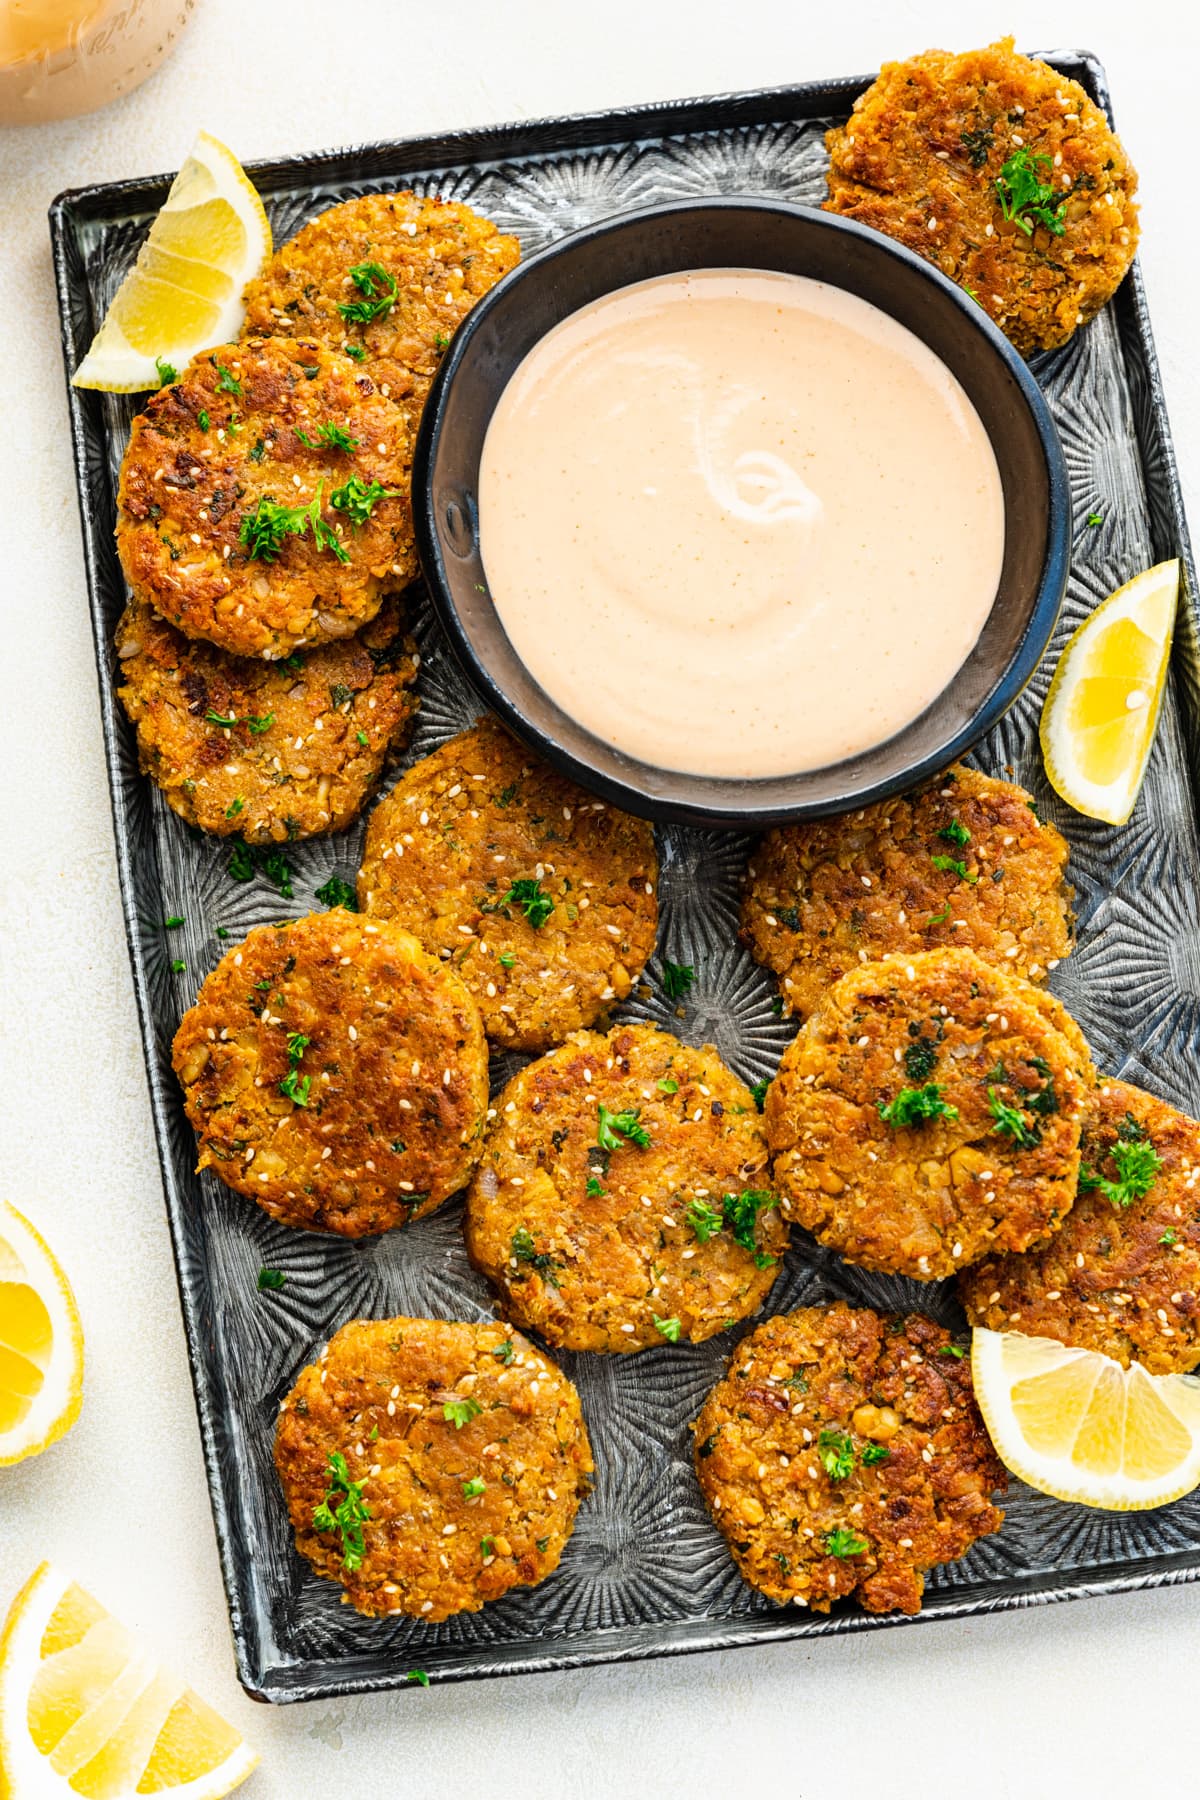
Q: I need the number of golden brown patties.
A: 12